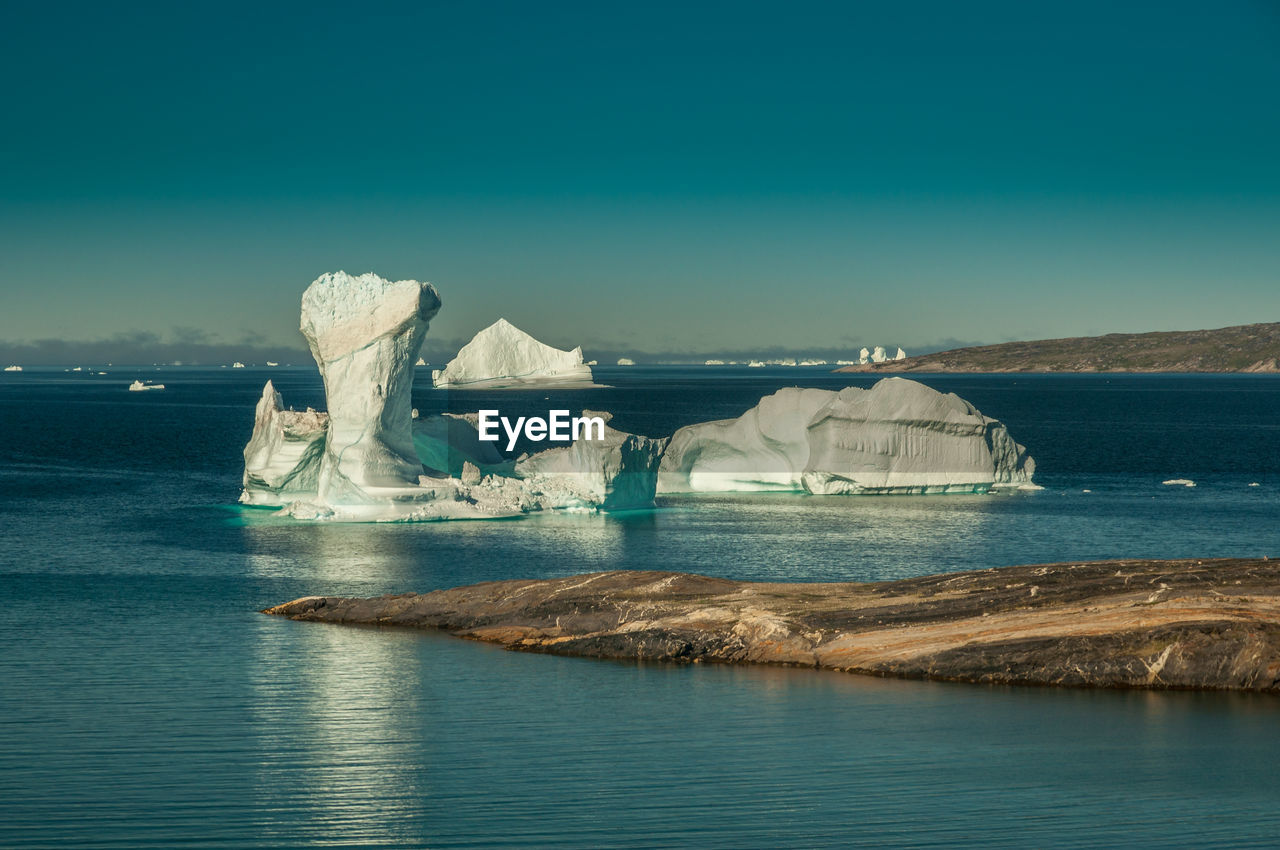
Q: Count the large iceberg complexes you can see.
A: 3